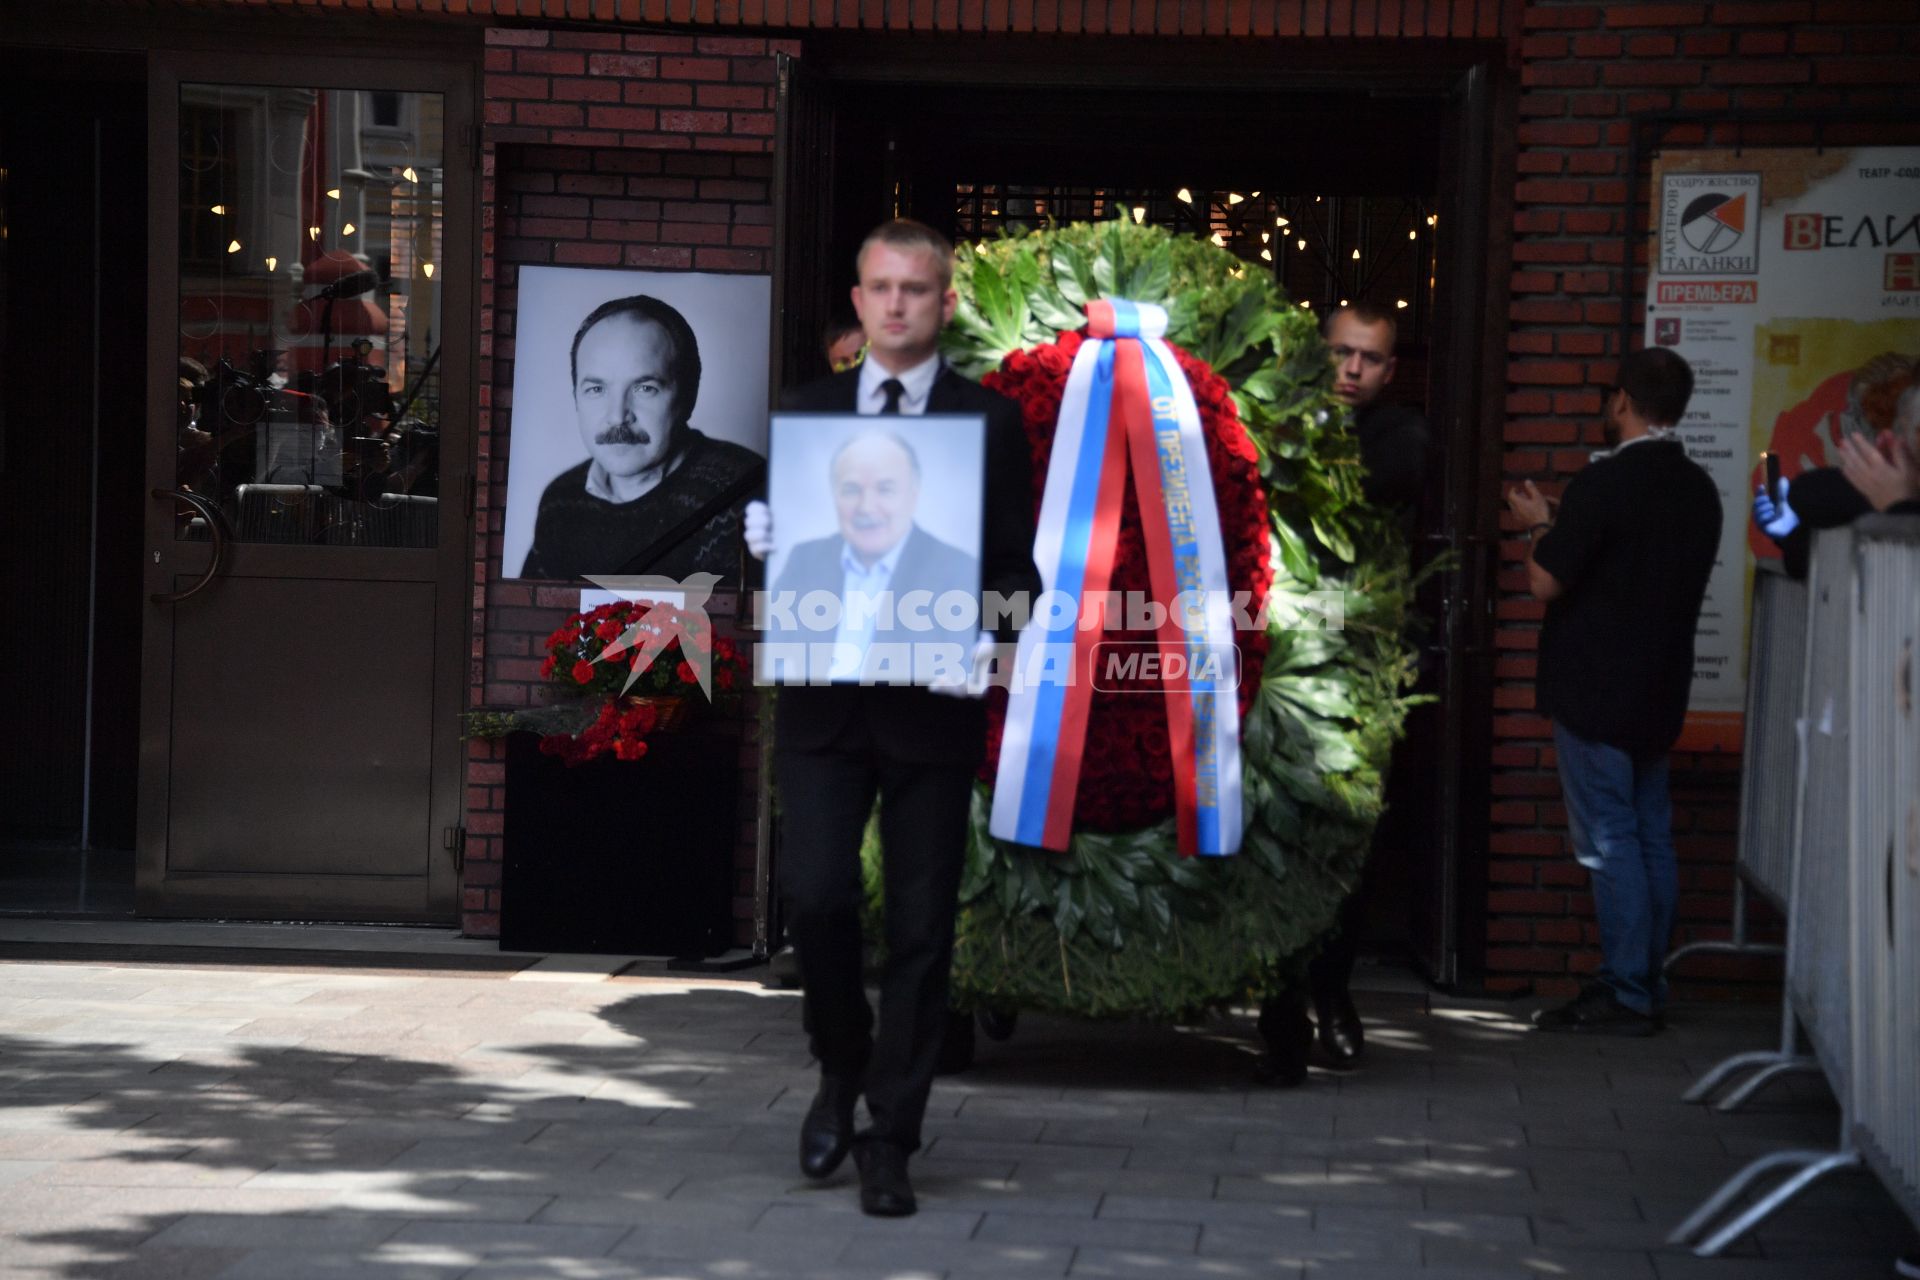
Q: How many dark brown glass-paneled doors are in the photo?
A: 1